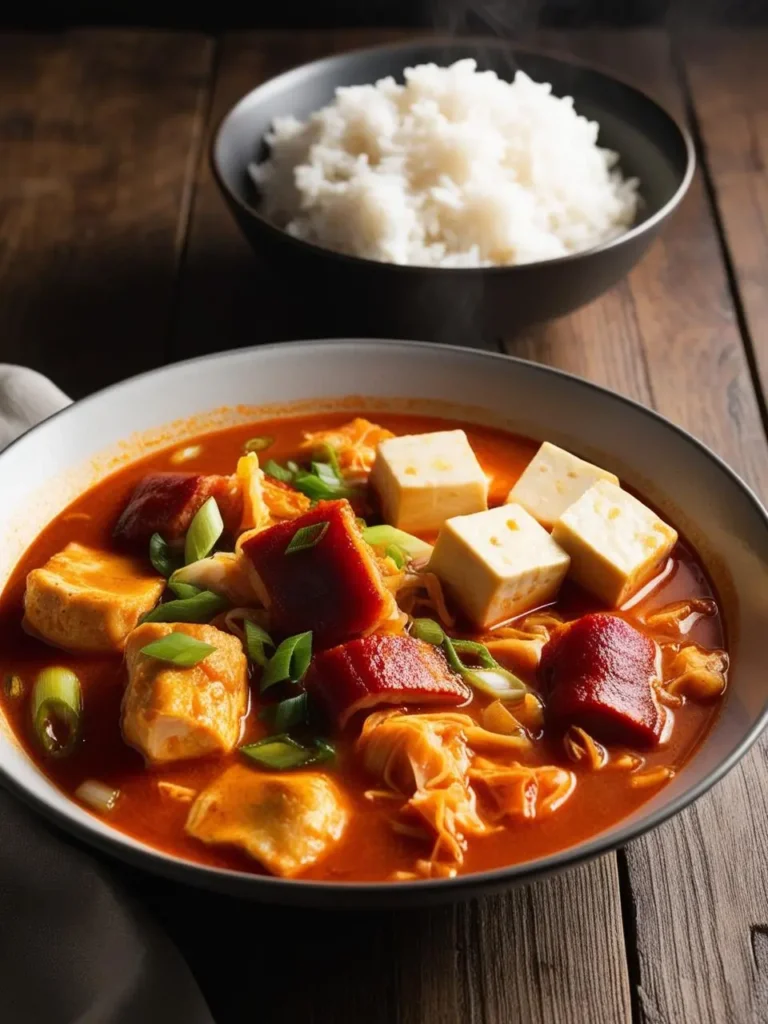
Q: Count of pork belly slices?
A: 4